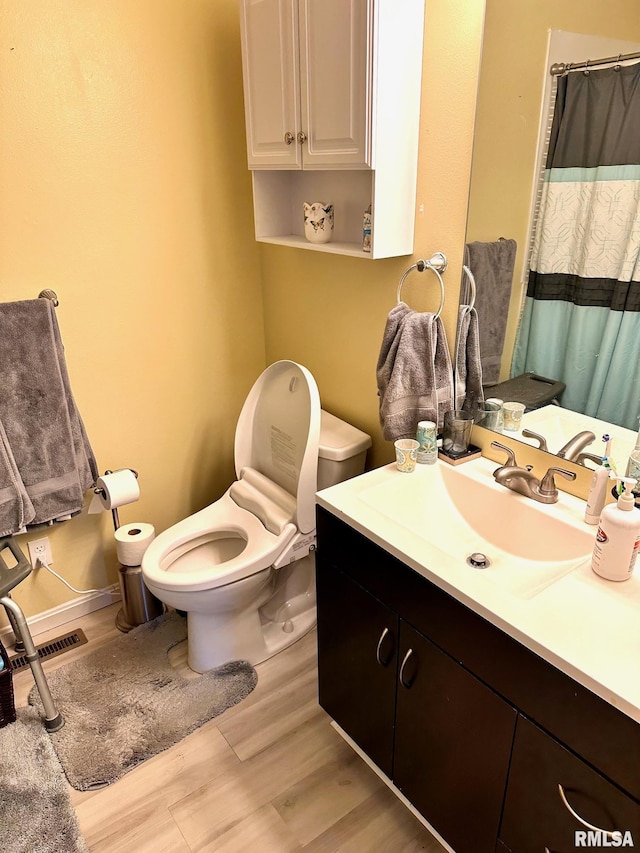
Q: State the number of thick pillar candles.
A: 0